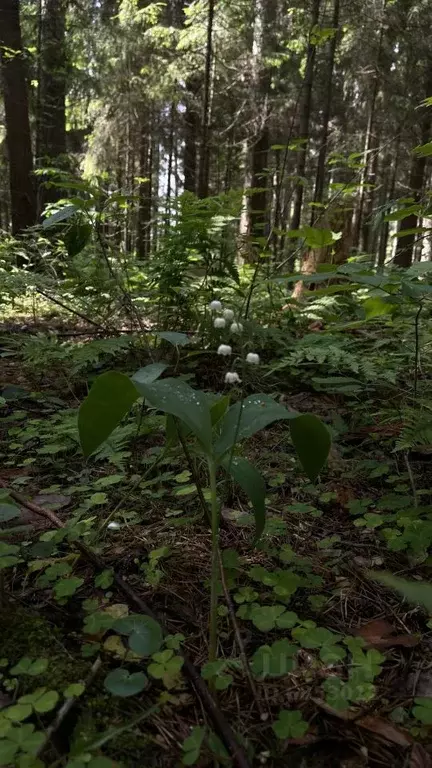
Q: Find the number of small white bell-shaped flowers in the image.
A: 7